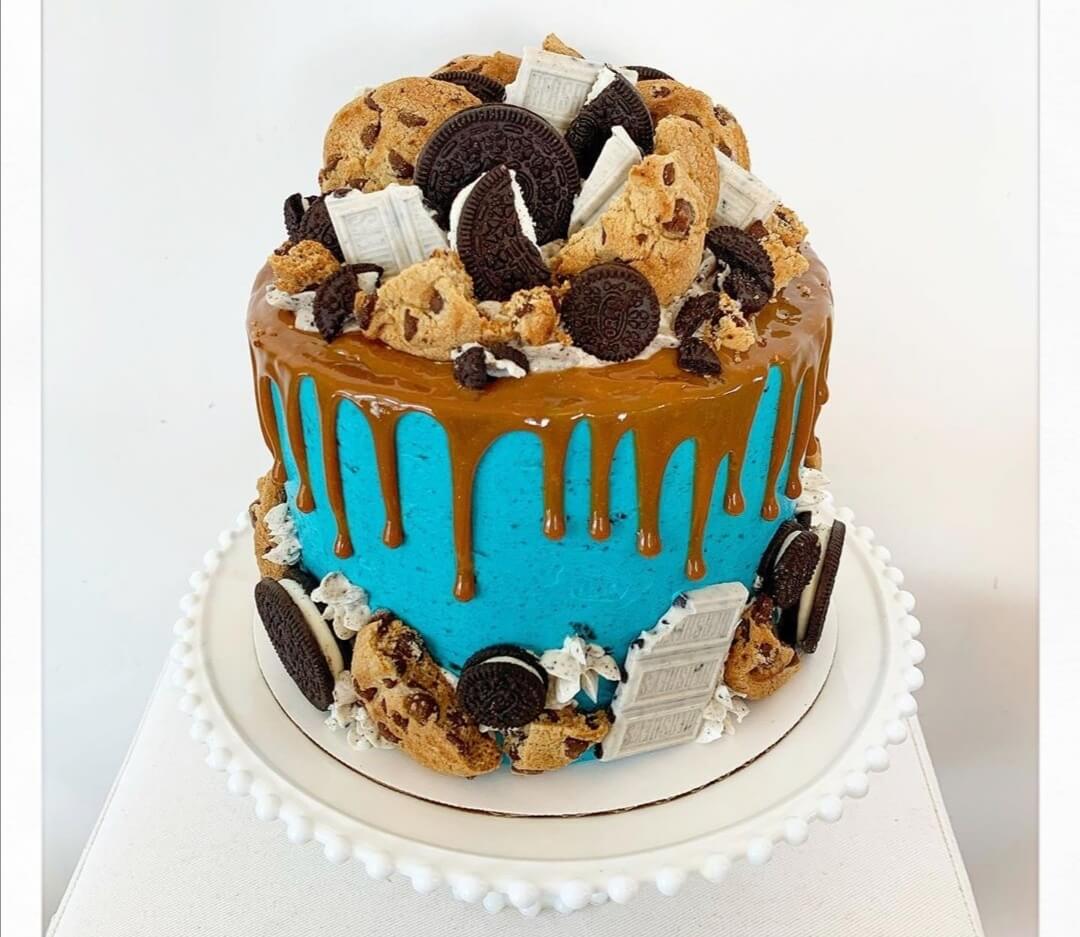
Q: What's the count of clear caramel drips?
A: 12